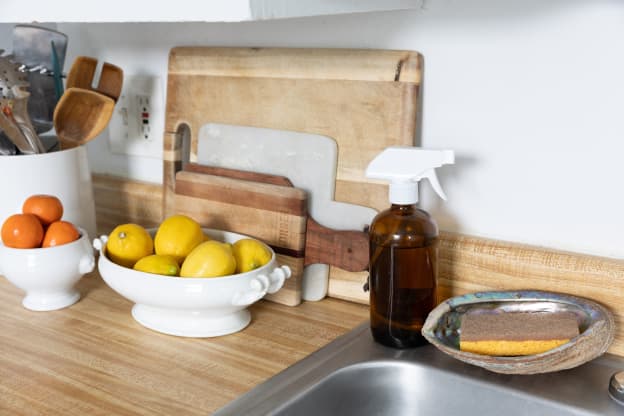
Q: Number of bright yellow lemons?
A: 5